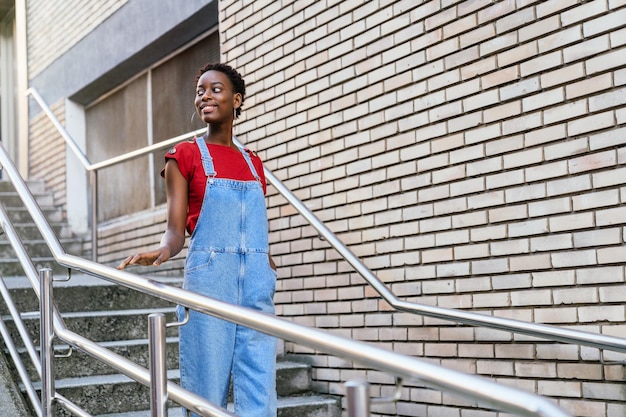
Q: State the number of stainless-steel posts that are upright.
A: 4